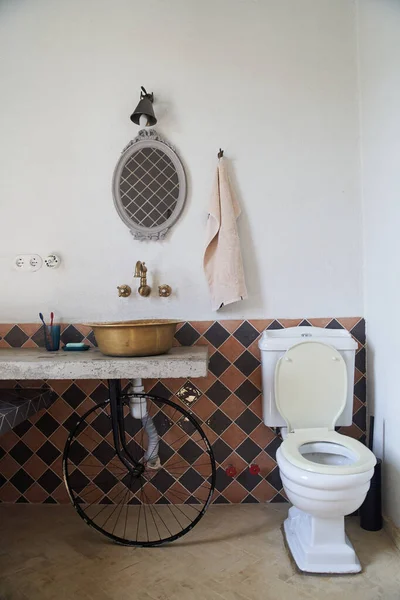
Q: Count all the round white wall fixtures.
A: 3